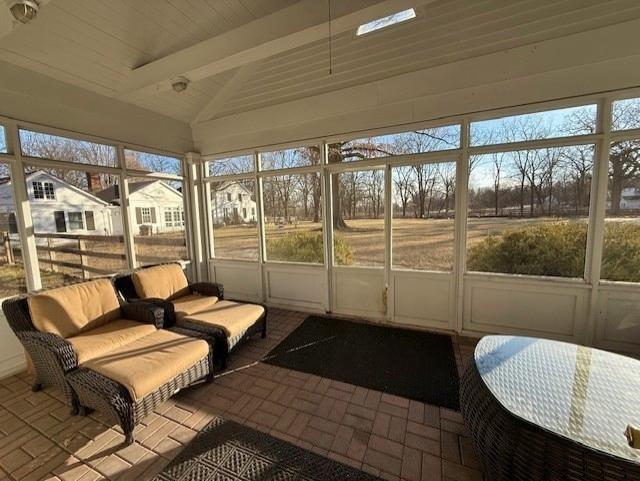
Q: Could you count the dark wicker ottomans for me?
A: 2